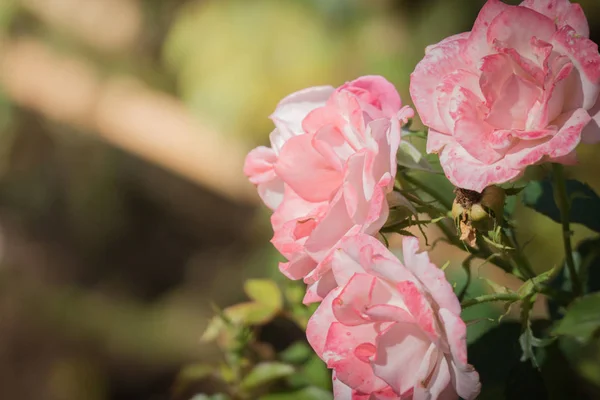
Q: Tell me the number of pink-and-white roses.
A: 3